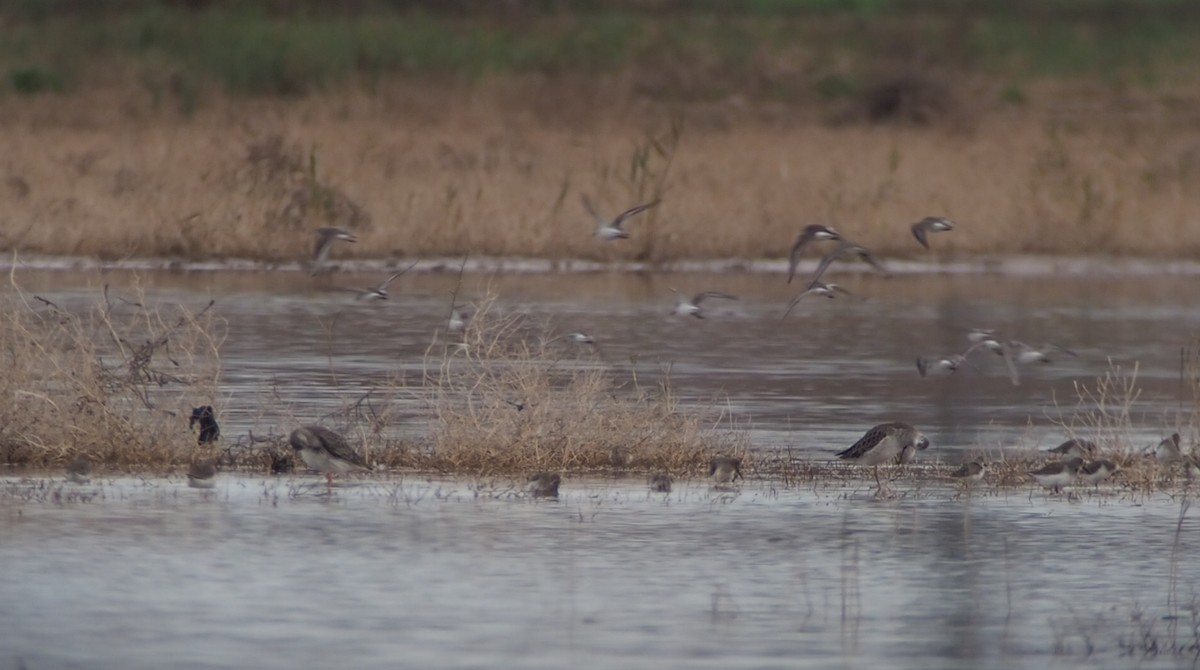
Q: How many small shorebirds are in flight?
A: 14